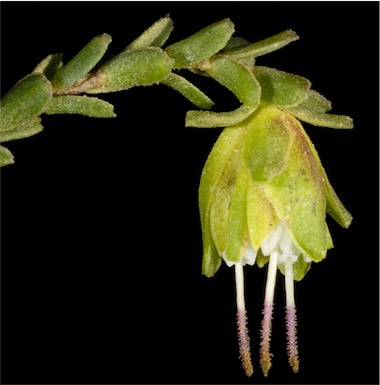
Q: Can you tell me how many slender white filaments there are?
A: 3